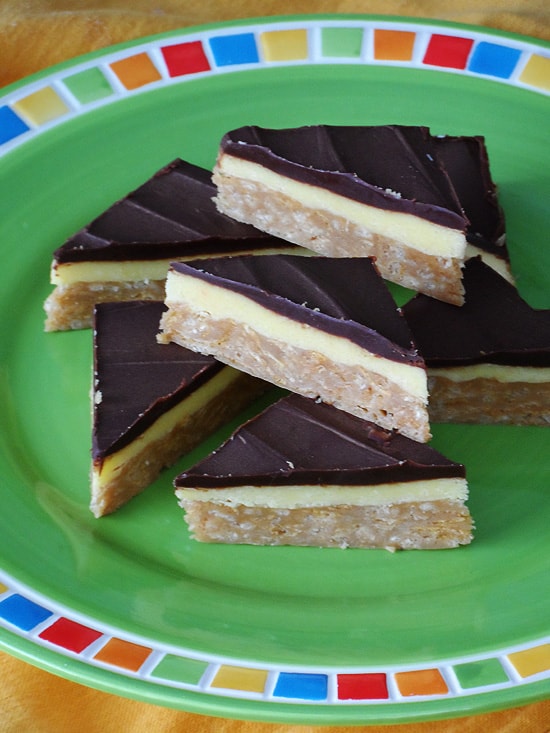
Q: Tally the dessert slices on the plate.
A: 7